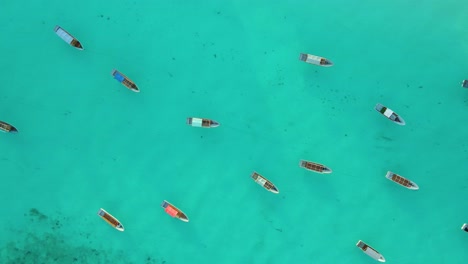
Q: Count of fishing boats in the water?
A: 14